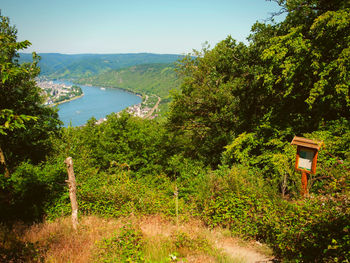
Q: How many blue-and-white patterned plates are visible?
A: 0